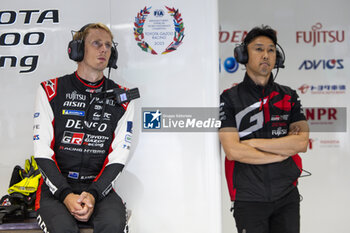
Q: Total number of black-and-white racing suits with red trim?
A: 1